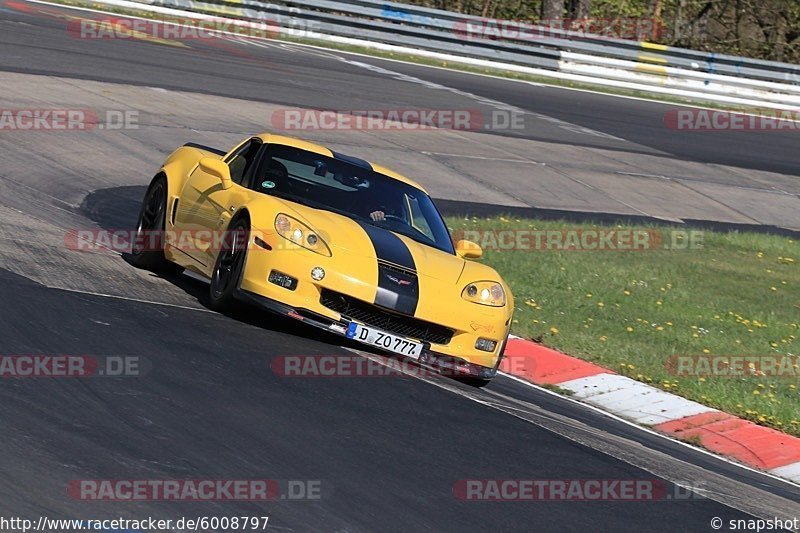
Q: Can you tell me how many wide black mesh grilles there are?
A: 1